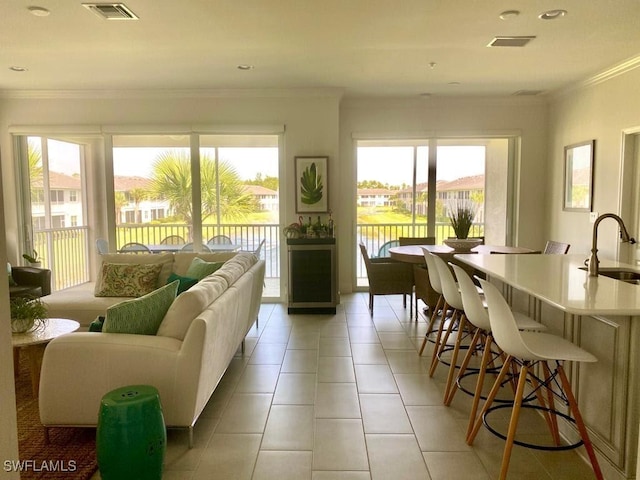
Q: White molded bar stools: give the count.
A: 4